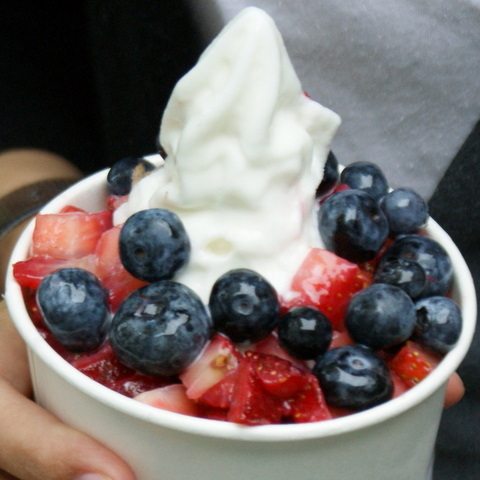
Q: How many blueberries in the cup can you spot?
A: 15